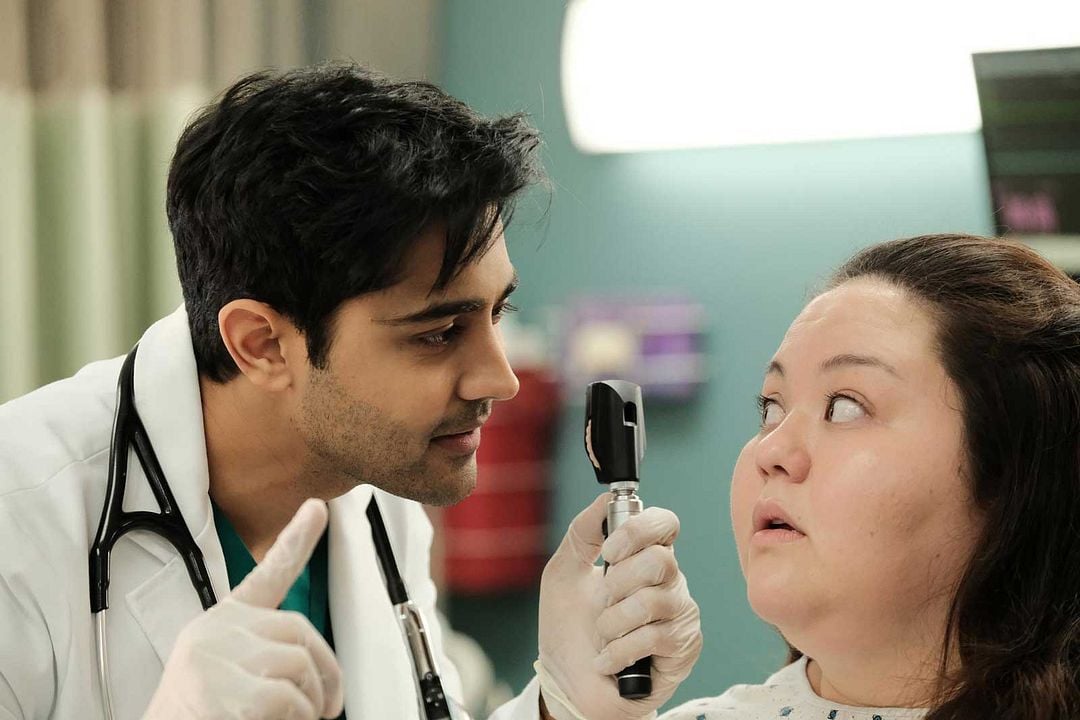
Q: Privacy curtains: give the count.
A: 1